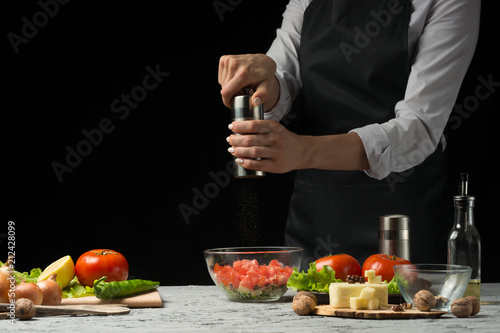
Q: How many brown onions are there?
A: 3